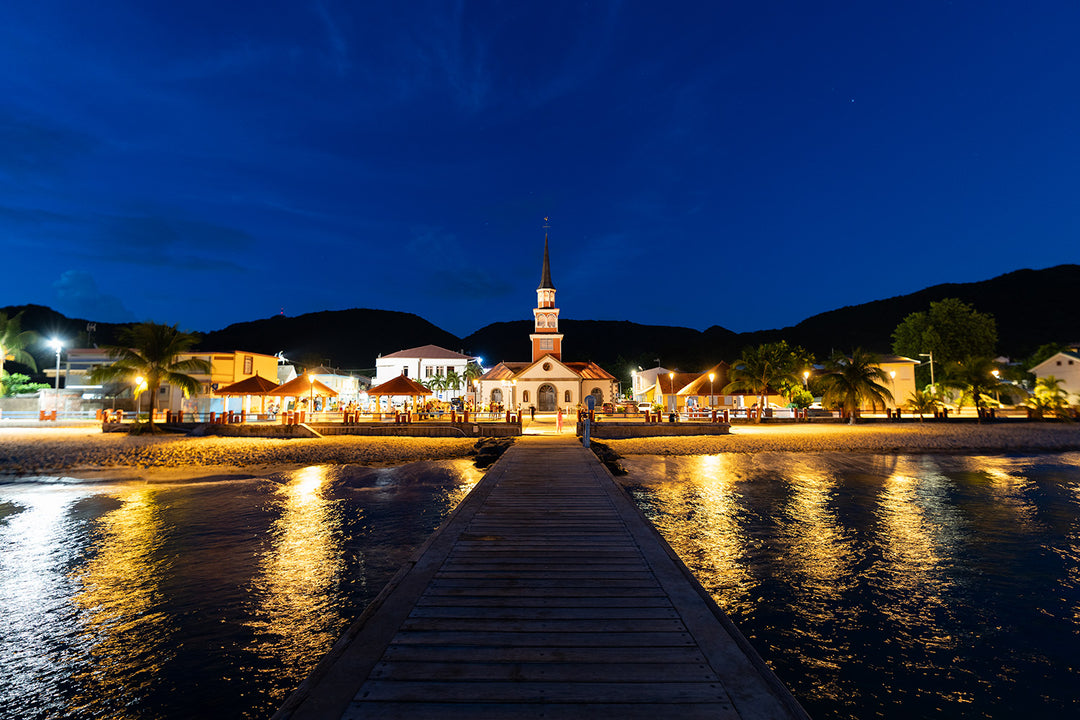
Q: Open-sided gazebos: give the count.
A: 3